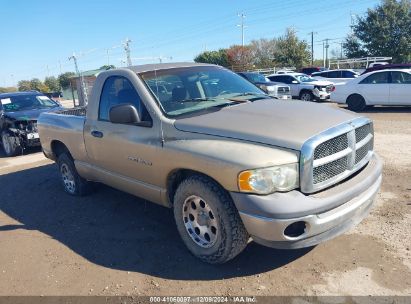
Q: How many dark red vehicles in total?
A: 2